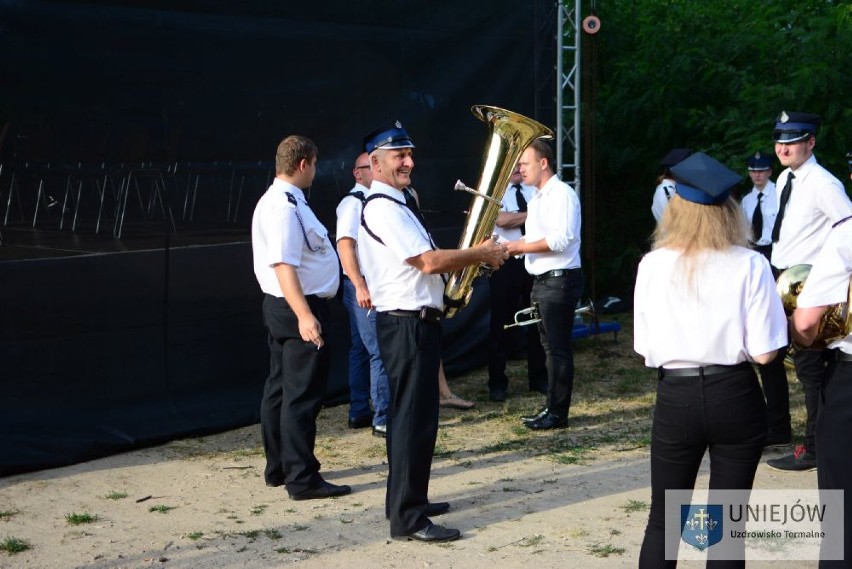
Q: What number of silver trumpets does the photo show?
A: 1